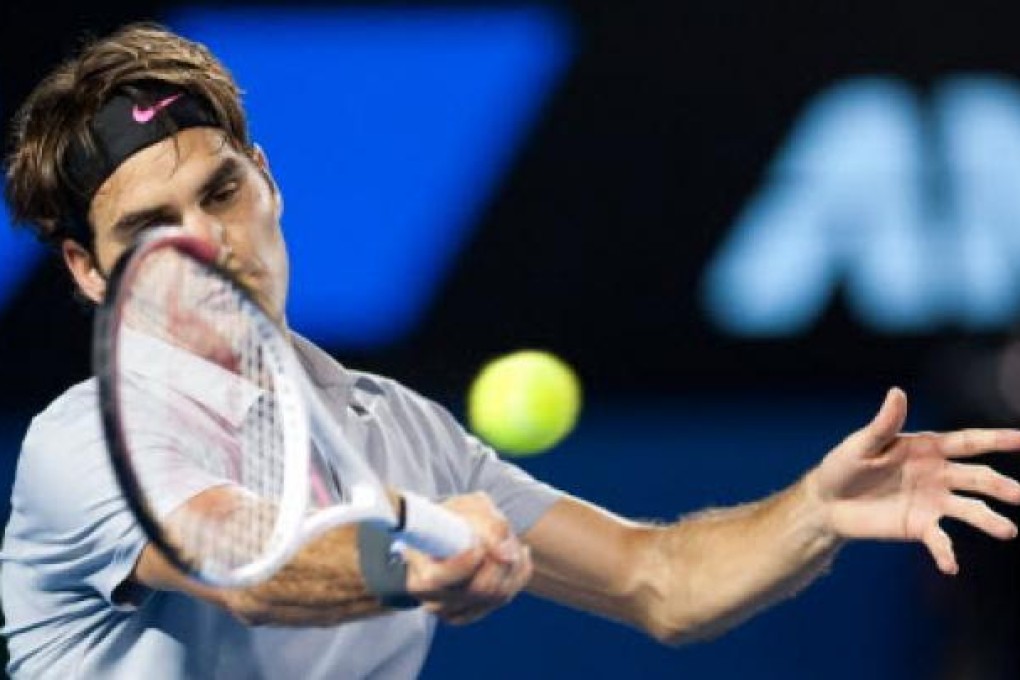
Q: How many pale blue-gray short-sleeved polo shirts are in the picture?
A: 1